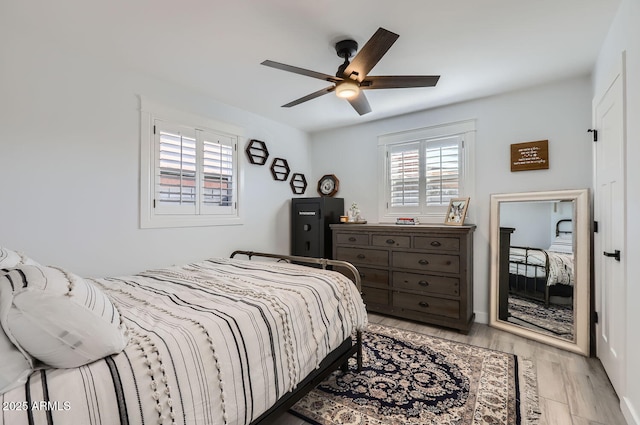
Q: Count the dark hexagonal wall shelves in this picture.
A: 3